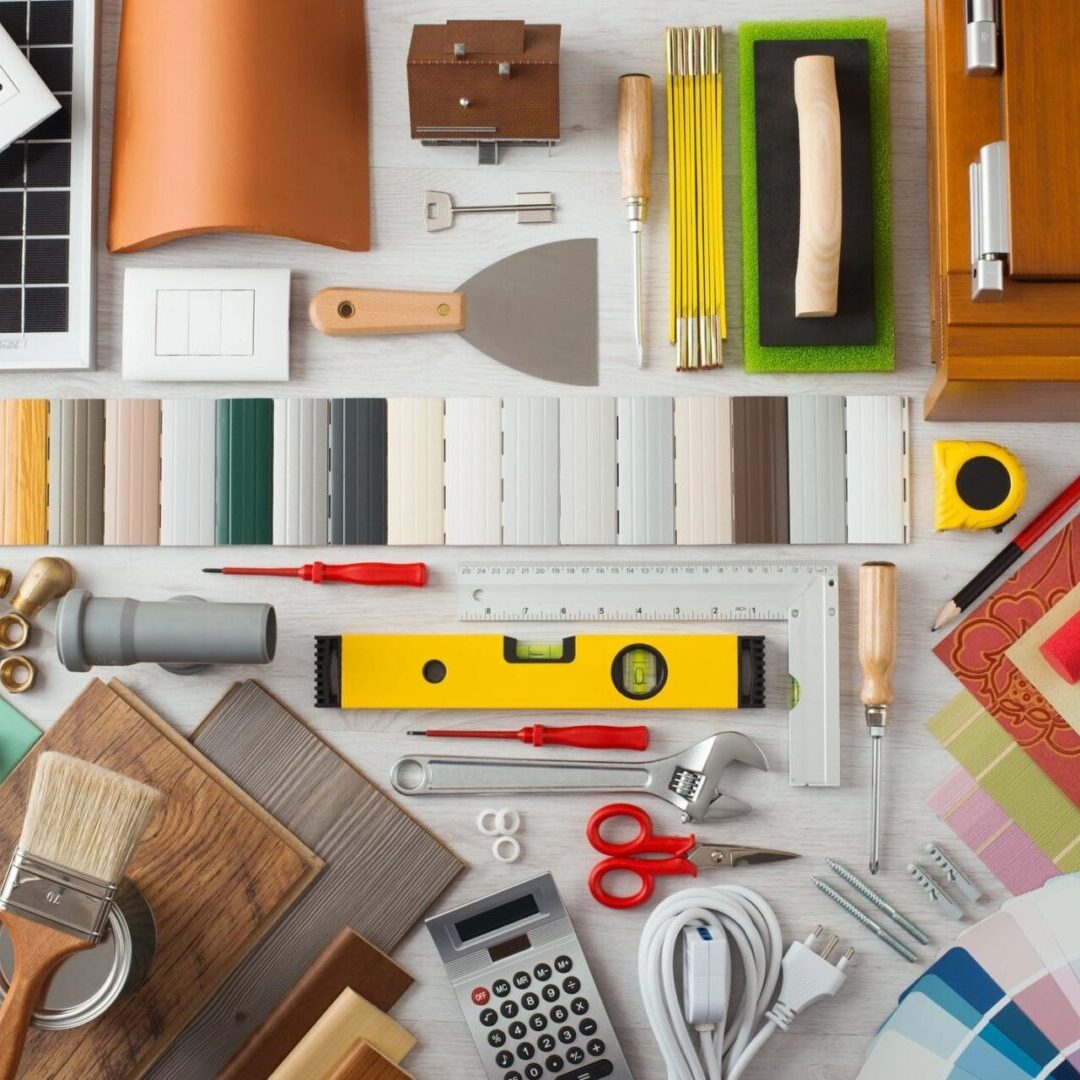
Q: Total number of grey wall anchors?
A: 2